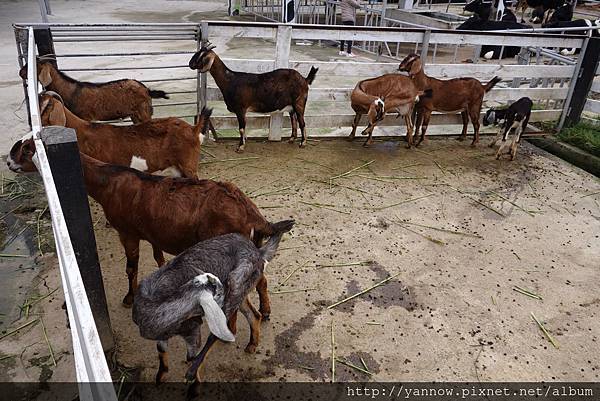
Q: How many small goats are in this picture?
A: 1